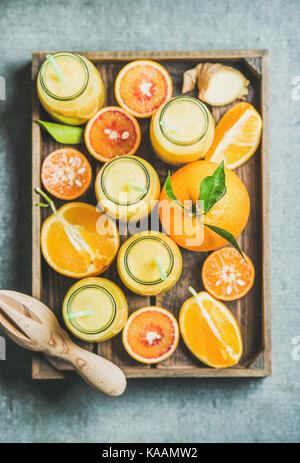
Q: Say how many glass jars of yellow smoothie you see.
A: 5